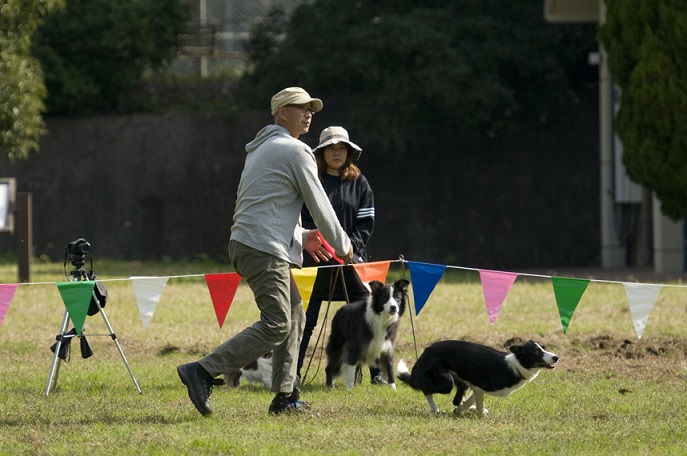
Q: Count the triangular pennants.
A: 10